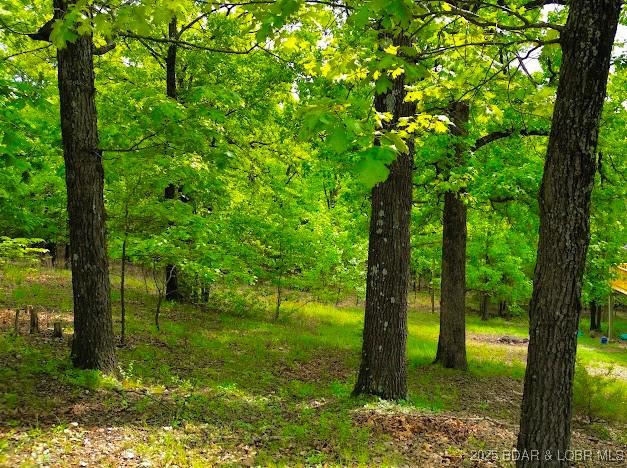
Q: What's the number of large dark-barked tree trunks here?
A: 4